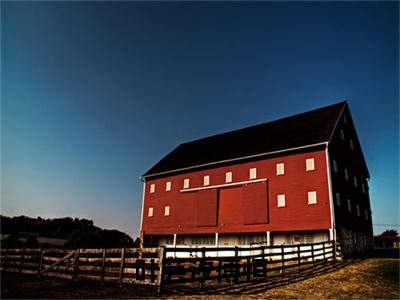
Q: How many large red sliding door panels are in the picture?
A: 2